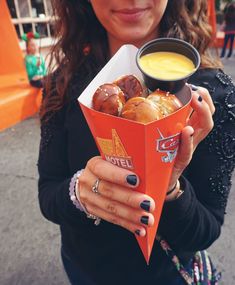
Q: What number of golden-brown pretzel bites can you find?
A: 4